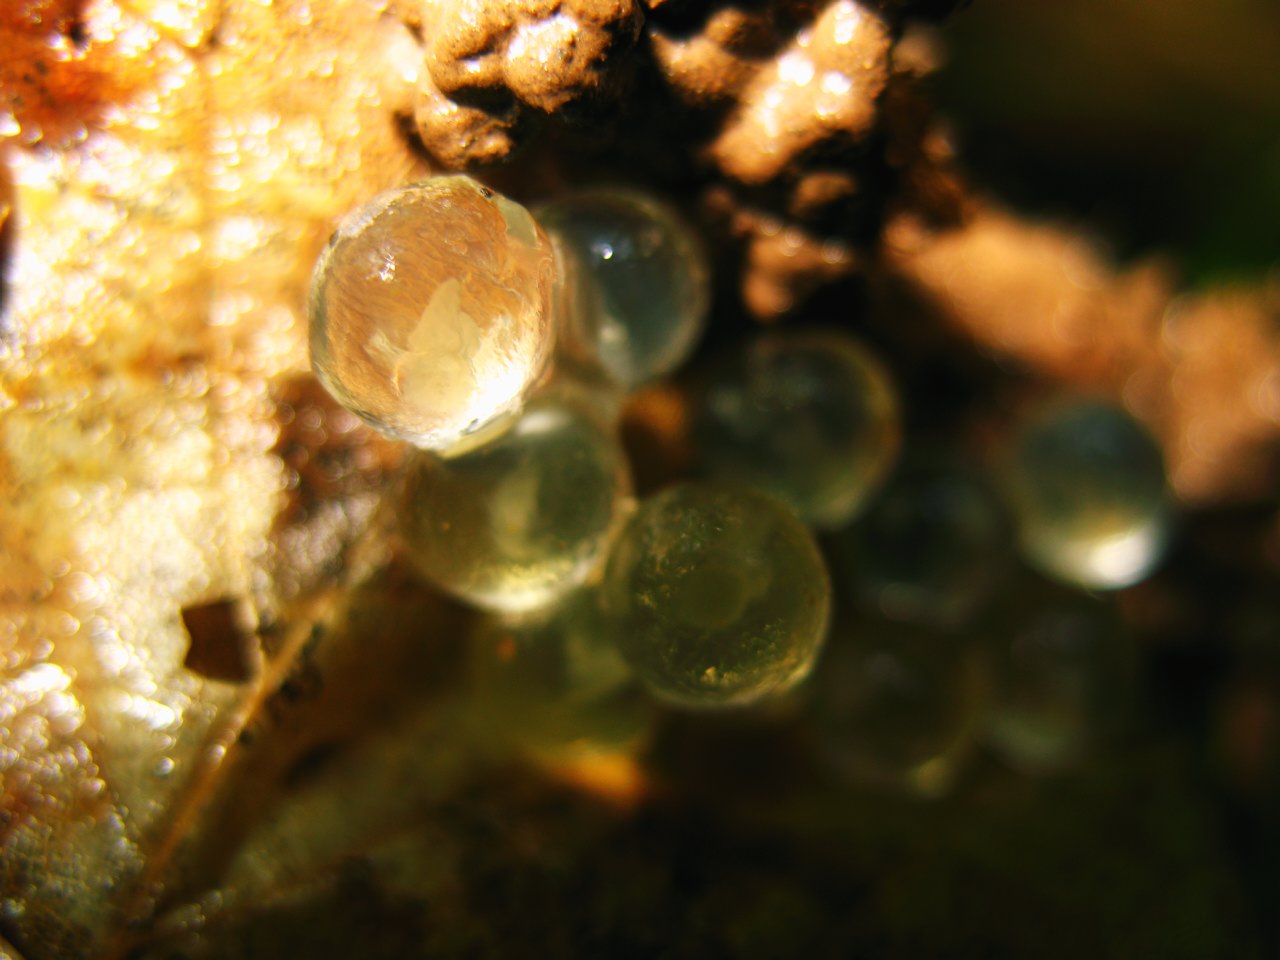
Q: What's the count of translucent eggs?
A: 10